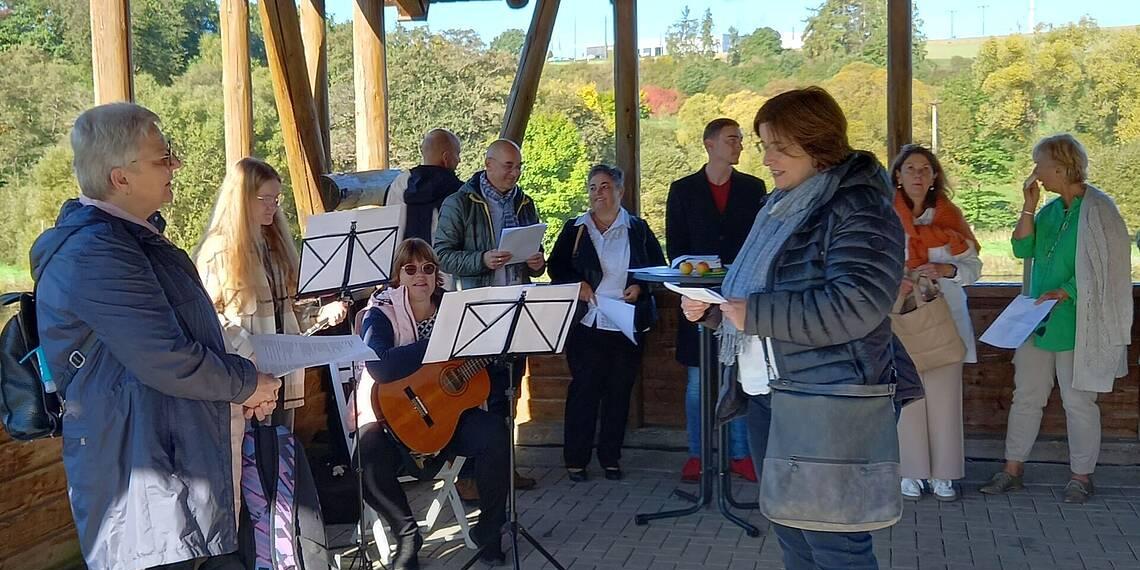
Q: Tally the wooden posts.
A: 8